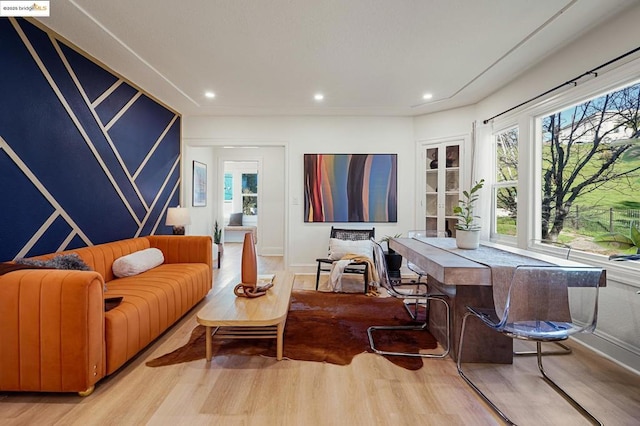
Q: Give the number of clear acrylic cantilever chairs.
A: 4